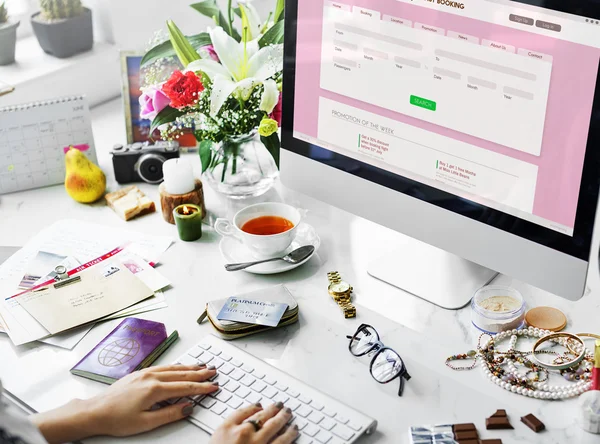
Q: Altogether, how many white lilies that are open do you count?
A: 1